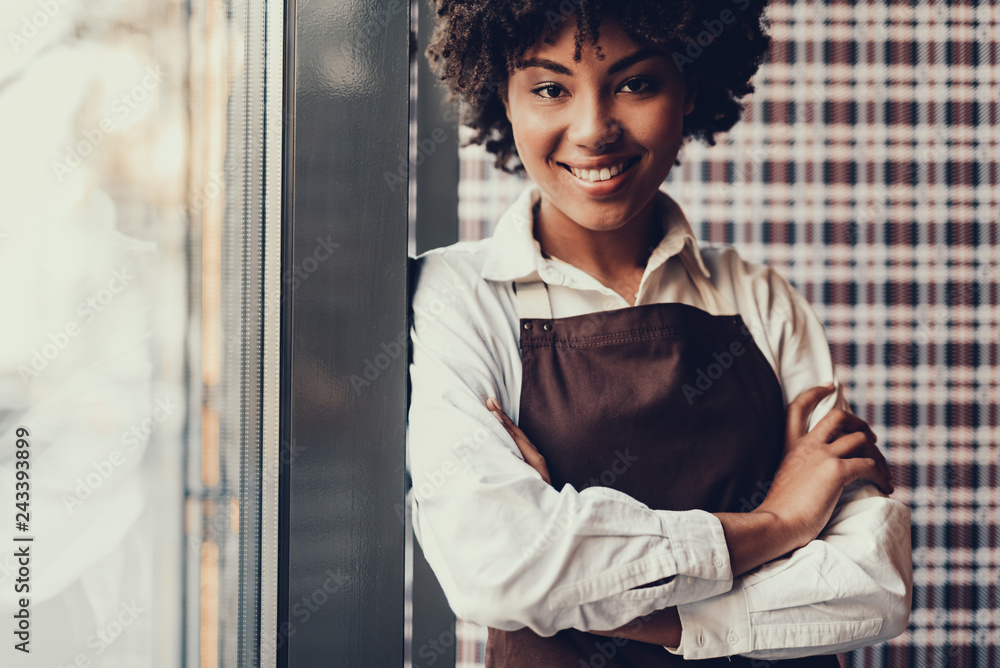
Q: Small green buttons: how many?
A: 0